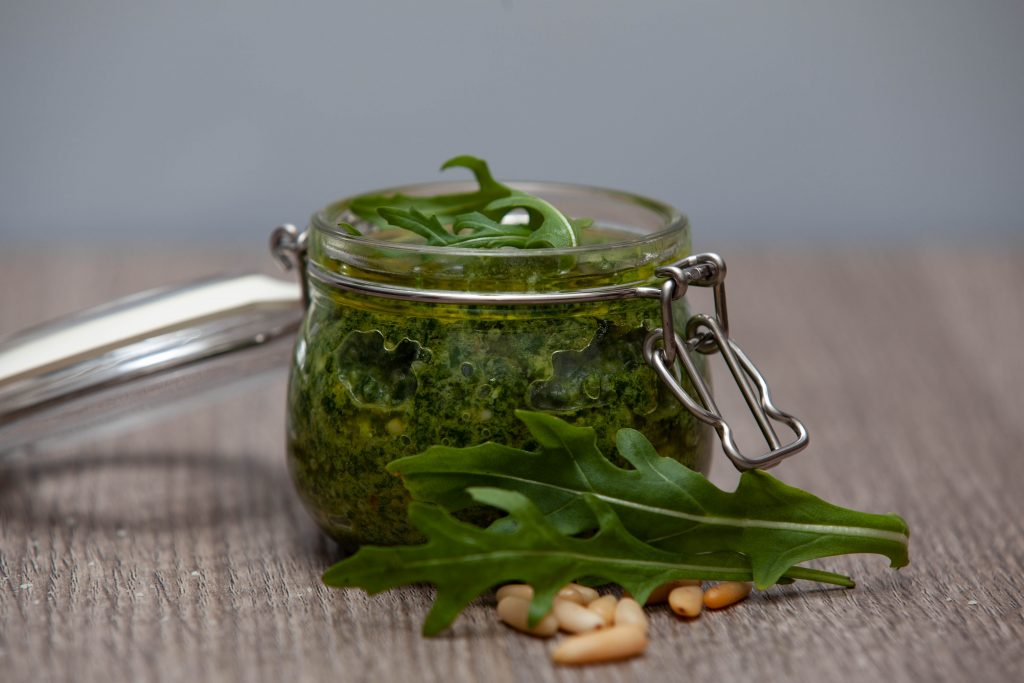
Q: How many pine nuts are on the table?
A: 11